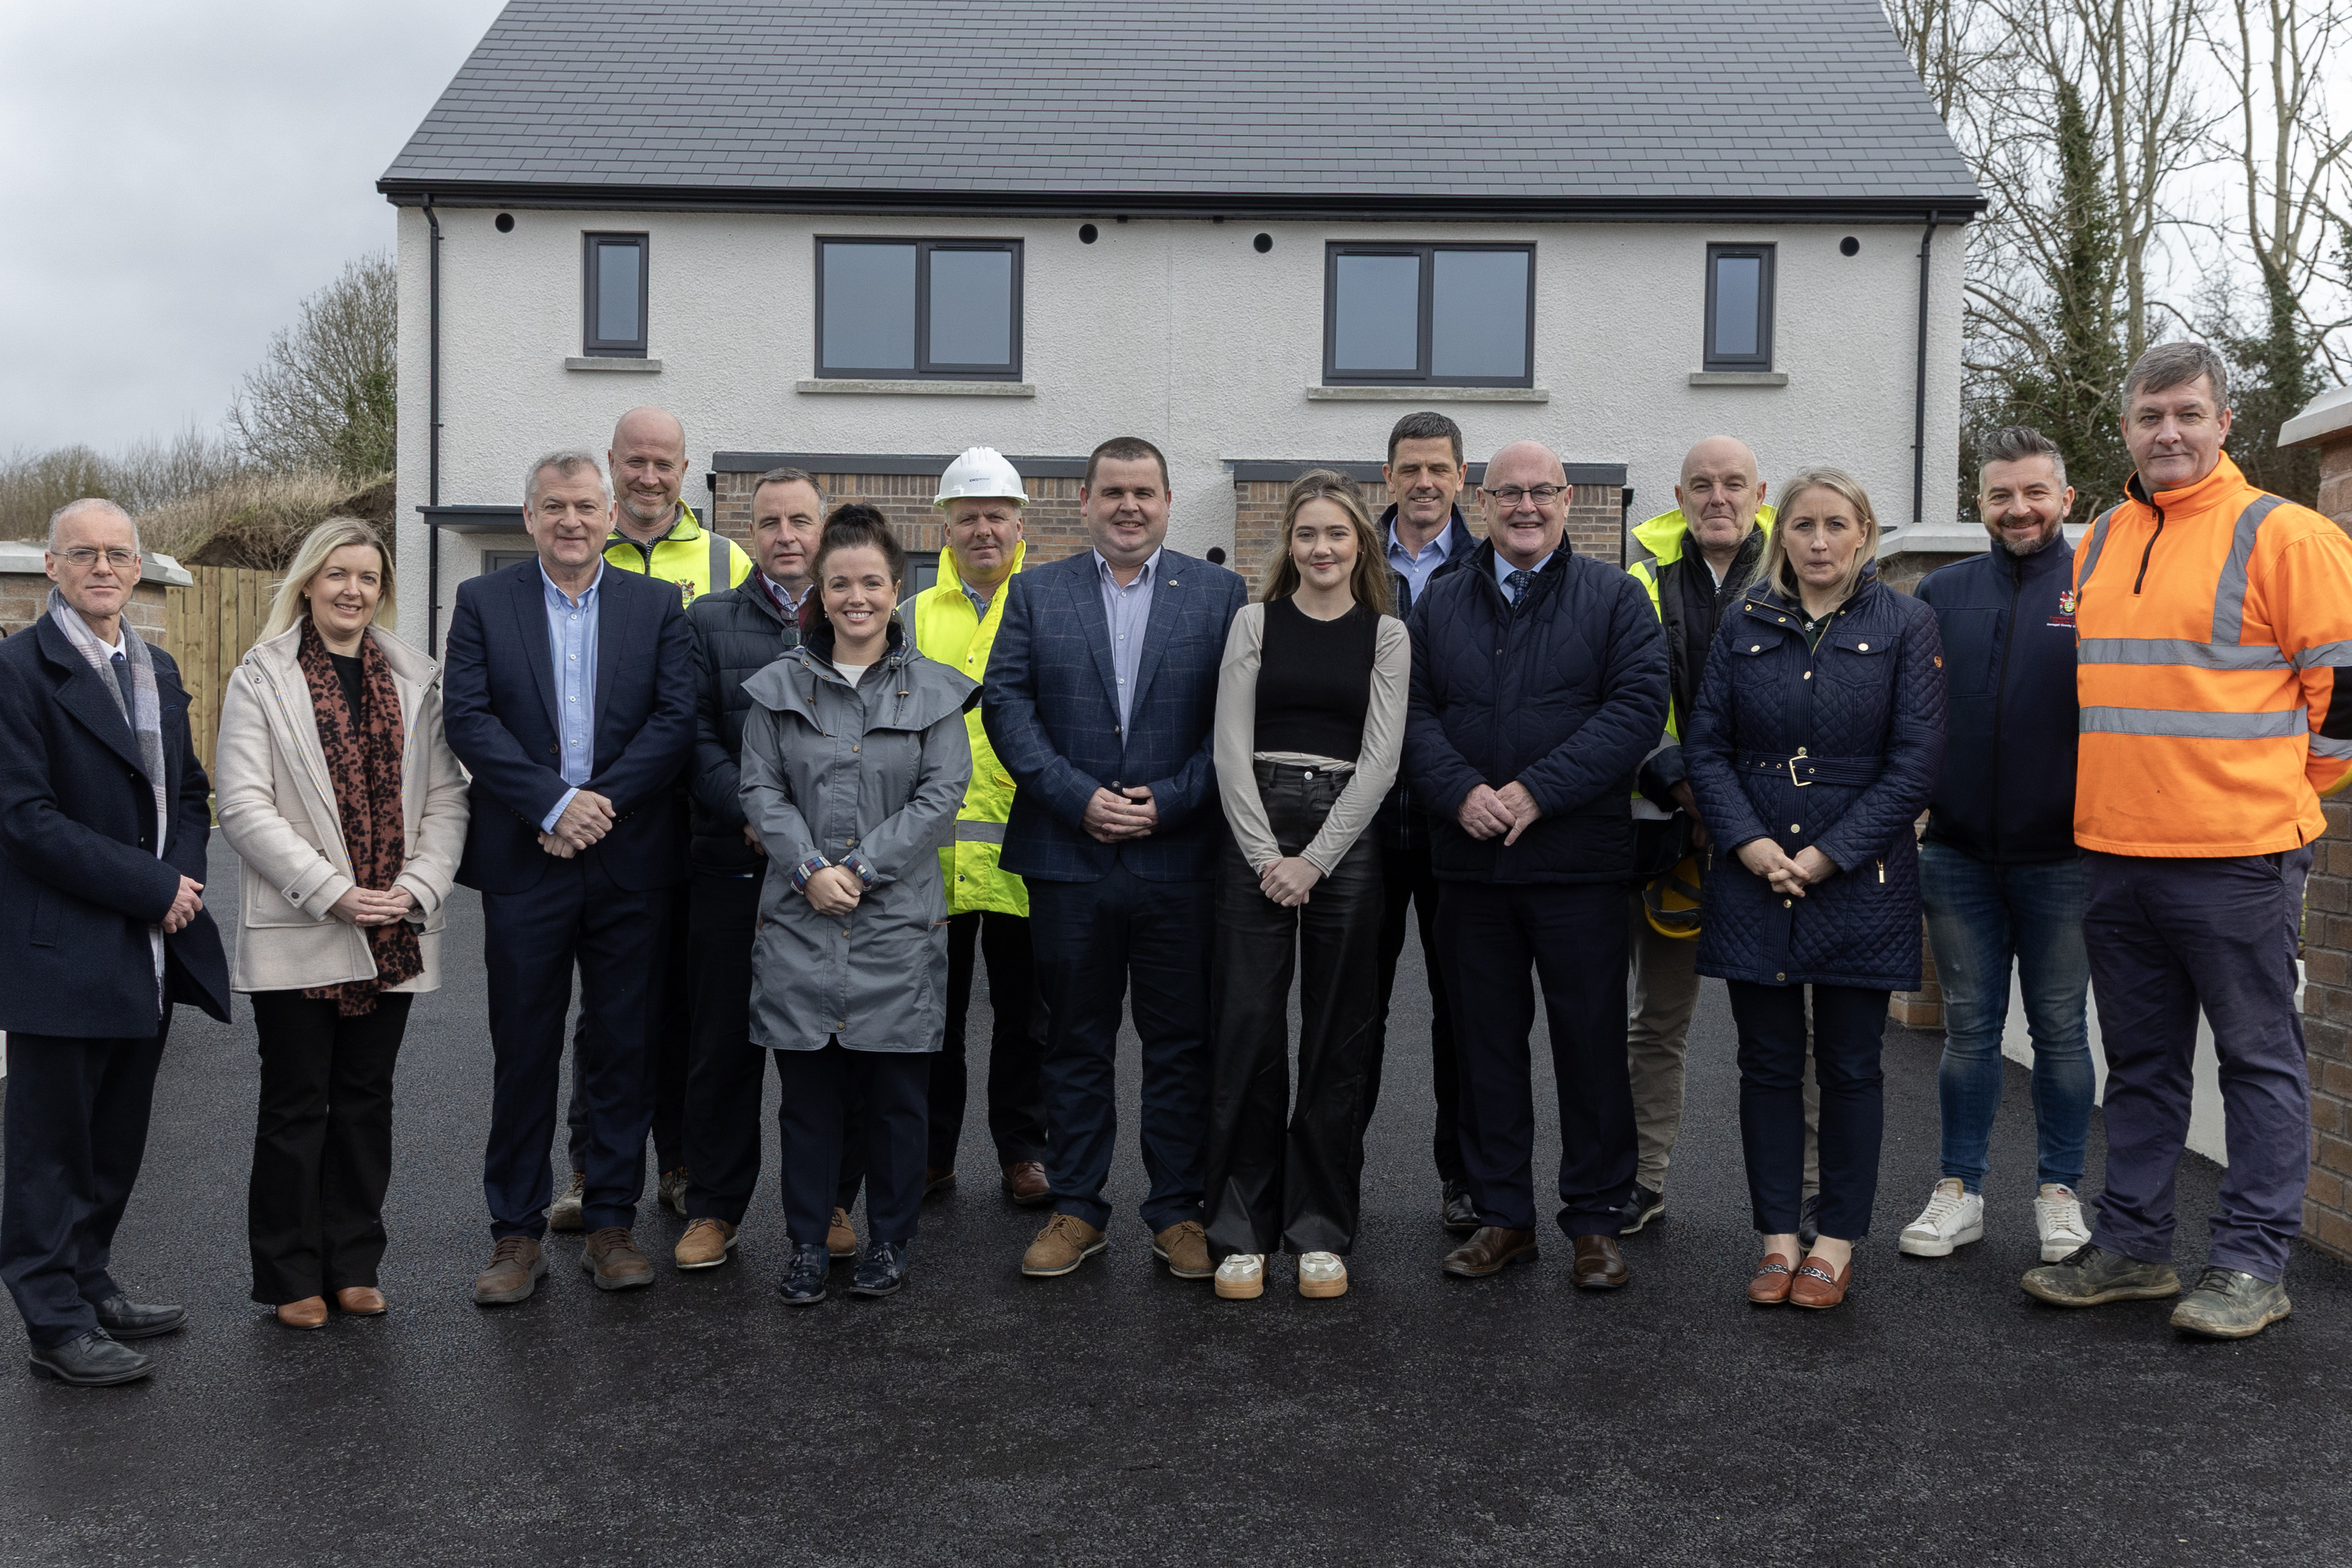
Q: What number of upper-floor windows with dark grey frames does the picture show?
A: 4